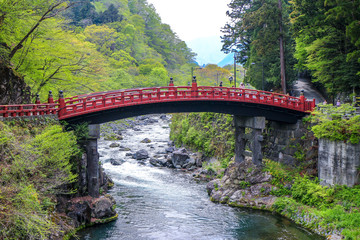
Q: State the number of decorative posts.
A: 6